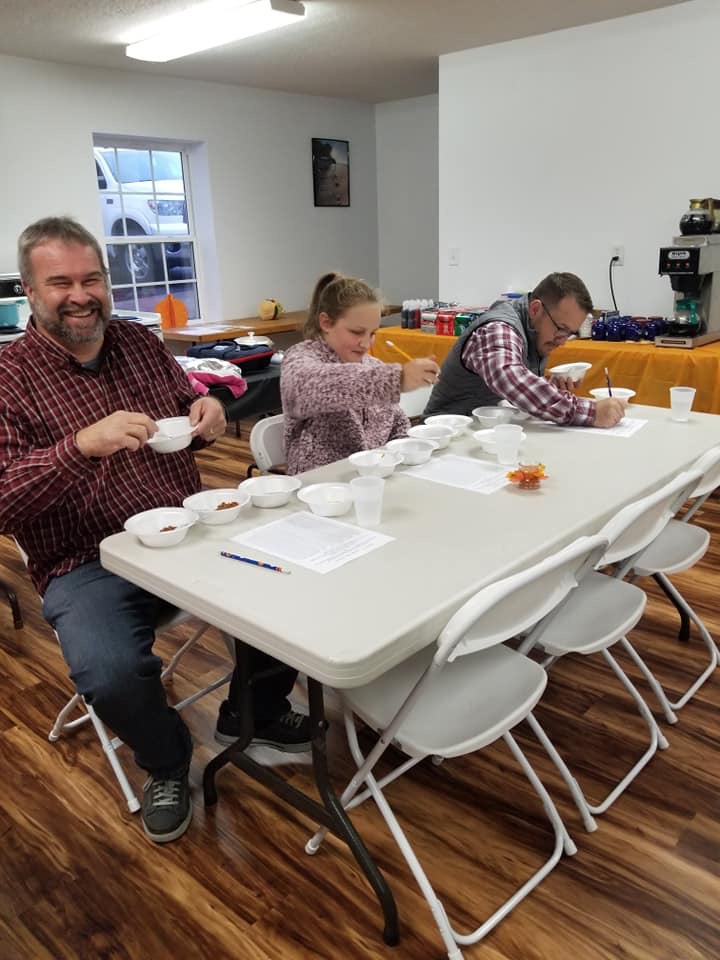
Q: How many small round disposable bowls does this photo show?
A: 14